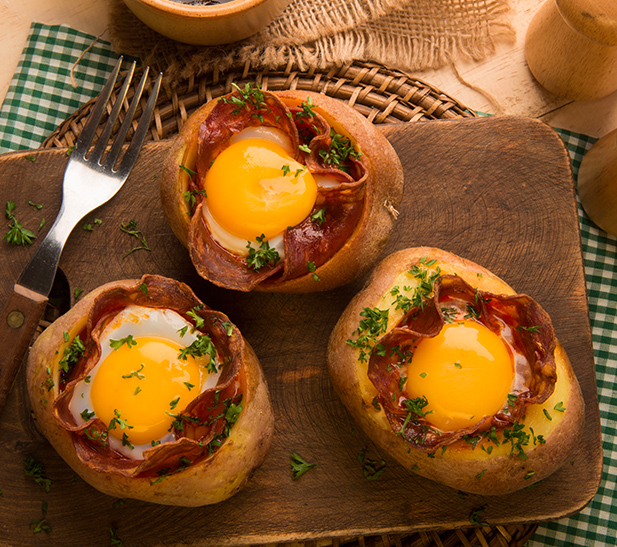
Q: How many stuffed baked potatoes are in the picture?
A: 3